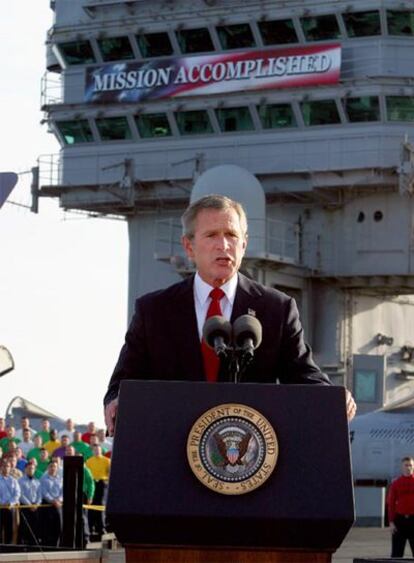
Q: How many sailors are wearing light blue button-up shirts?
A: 3